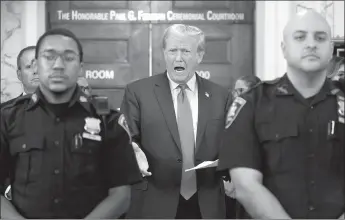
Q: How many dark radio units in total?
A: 1